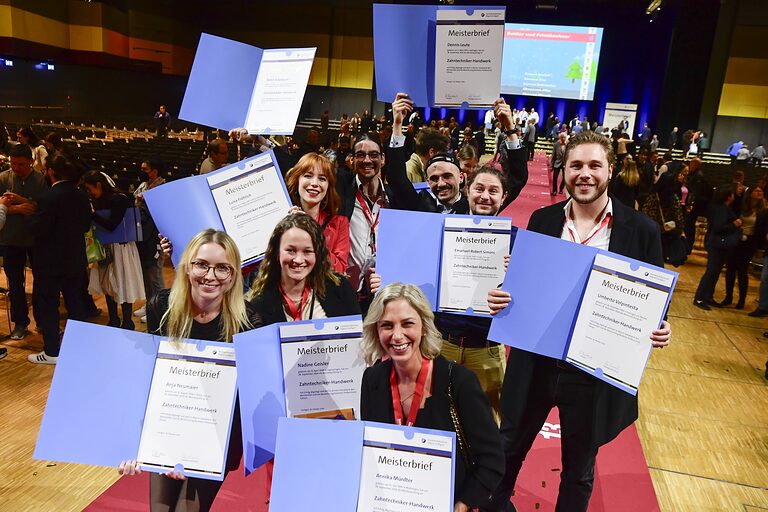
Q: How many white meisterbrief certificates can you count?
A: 8